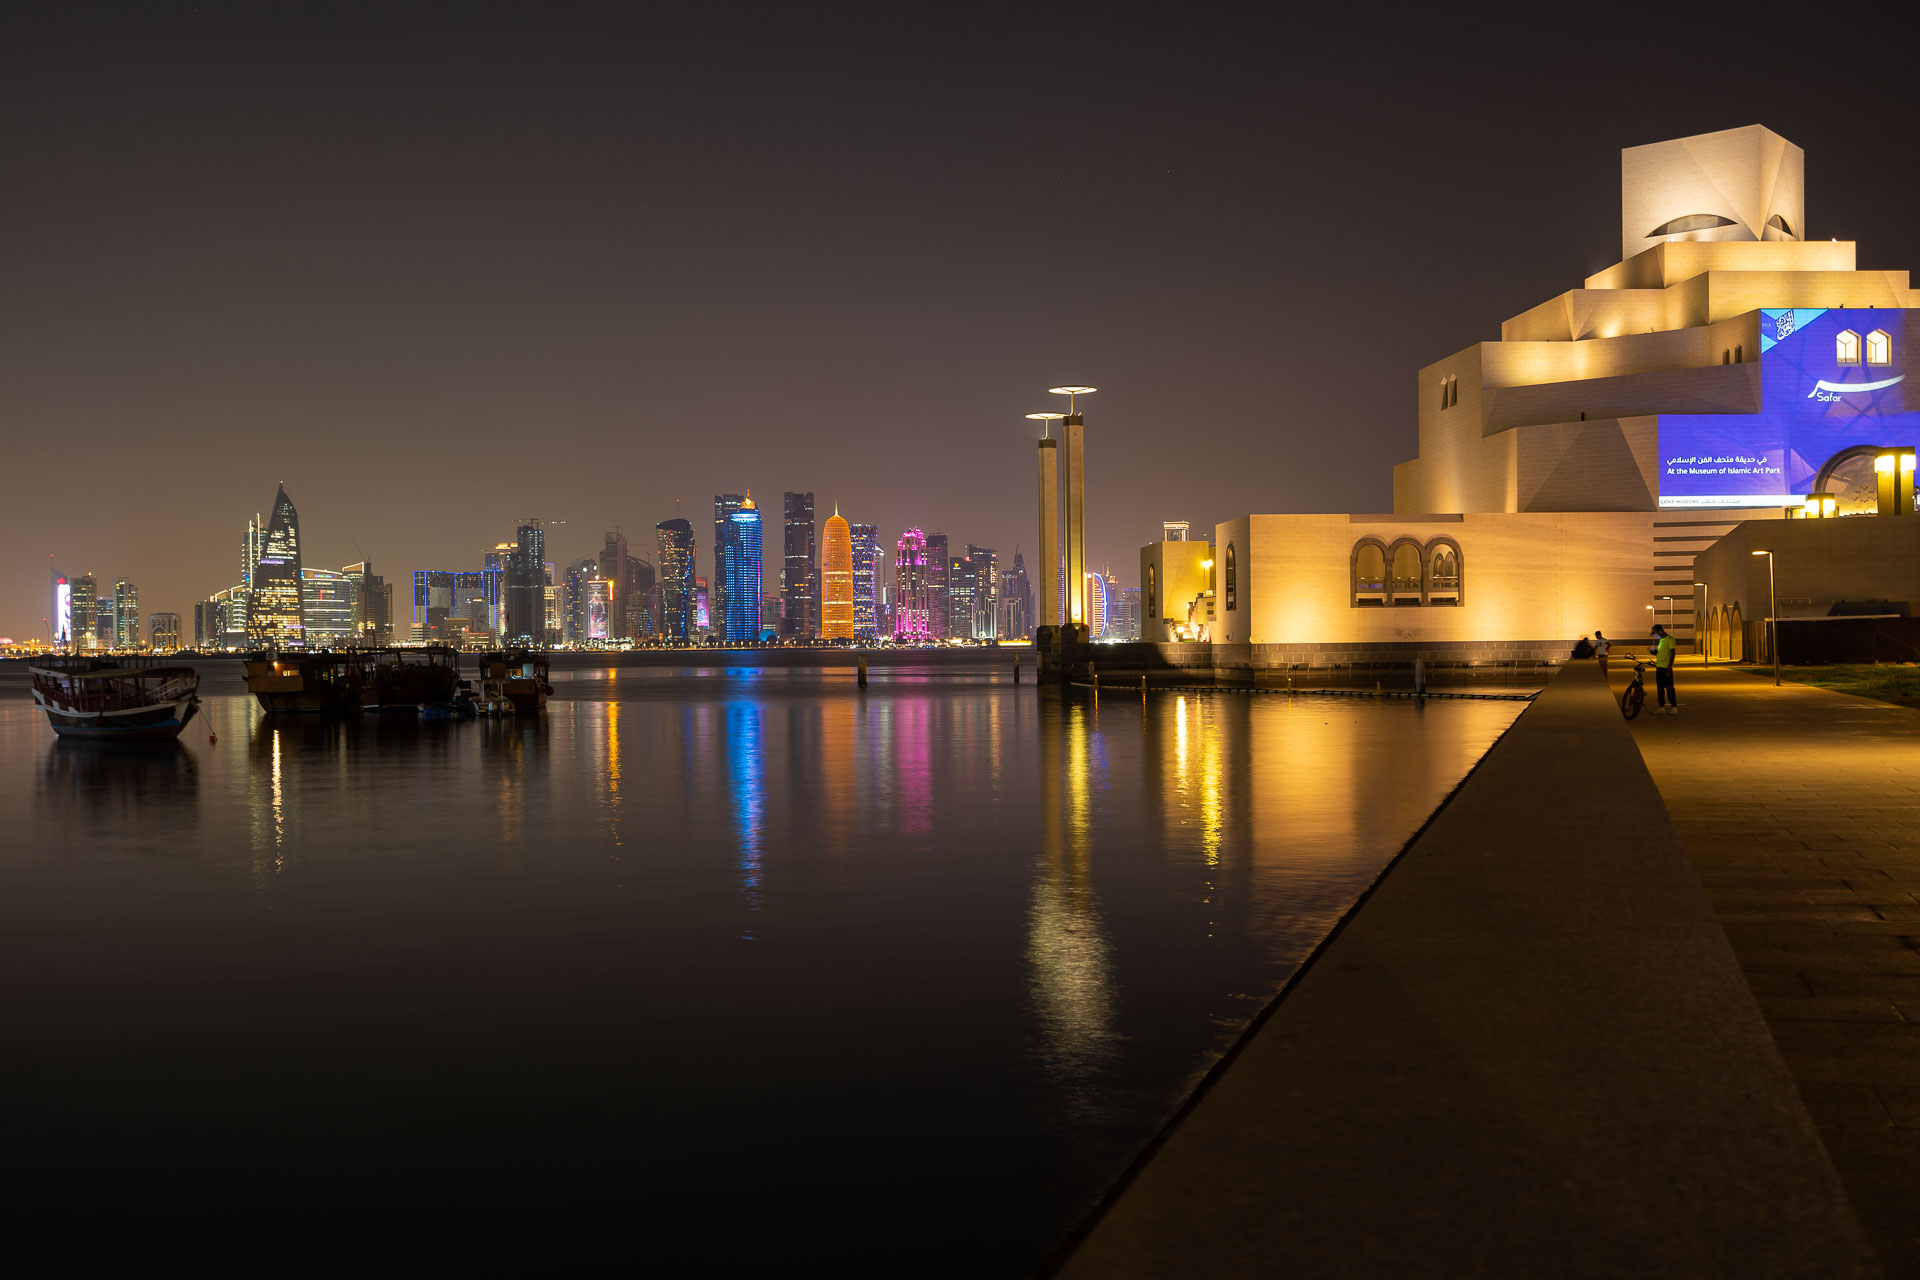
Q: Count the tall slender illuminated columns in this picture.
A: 2